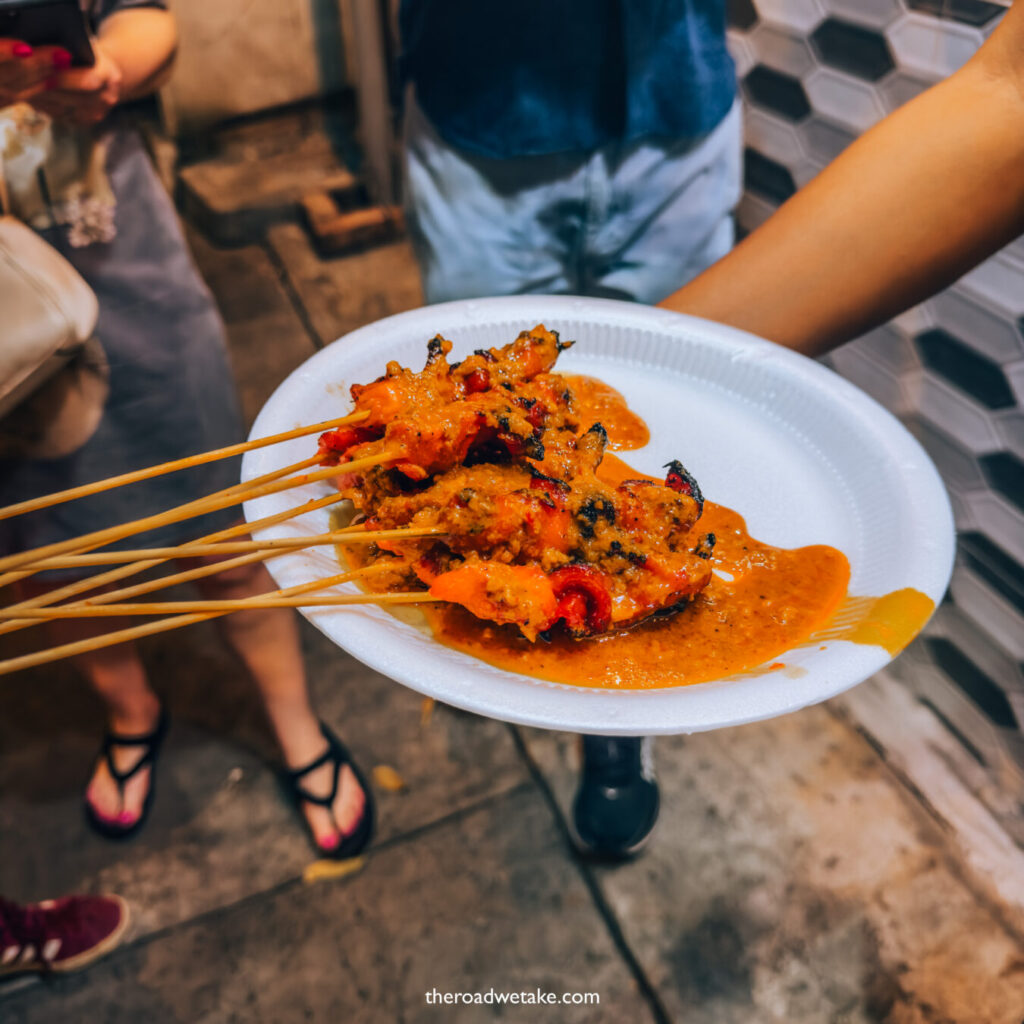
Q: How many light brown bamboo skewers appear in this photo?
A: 8